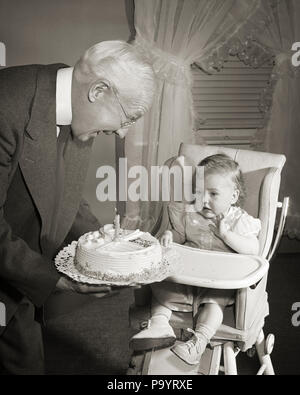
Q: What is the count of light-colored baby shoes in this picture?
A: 2